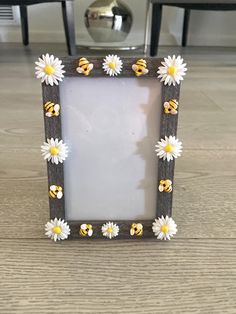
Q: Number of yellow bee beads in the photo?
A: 8